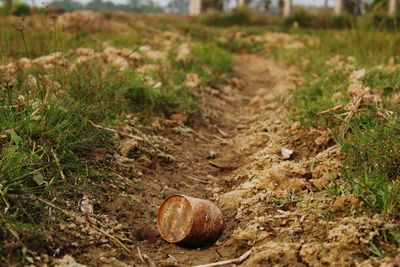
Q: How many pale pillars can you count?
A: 5